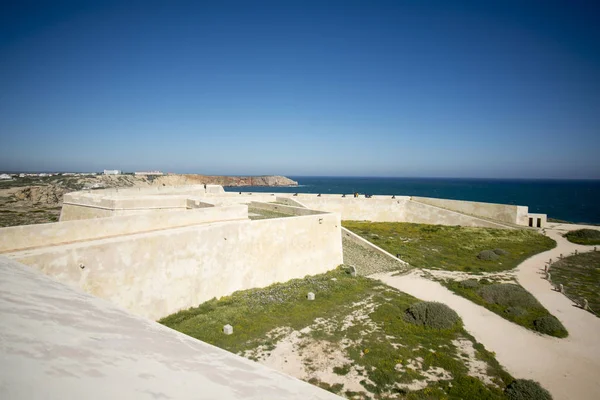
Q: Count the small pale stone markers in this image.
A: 2